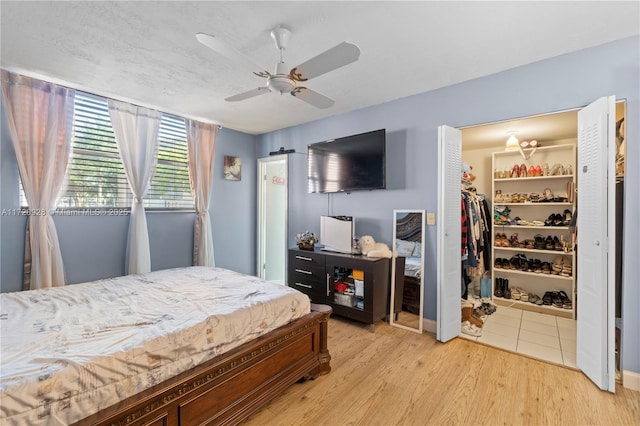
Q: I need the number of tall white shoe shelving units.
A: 1